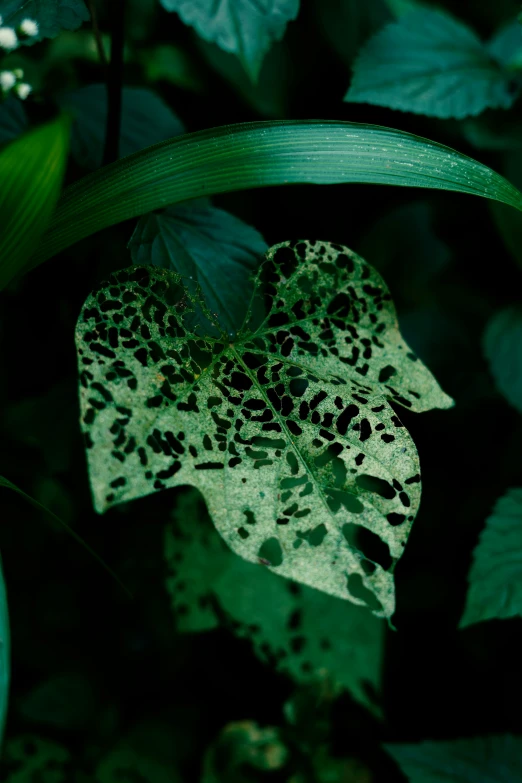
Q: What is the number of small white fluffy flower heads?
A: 4